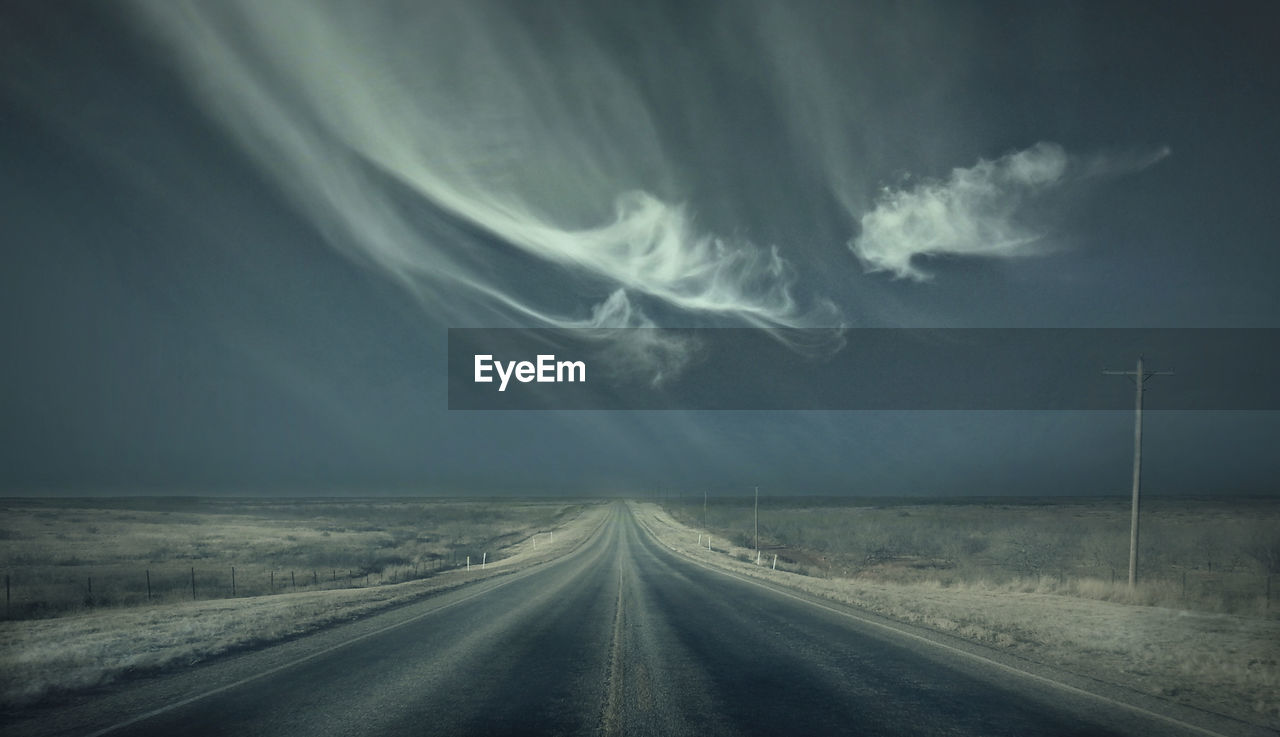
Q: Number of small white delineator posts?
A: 8